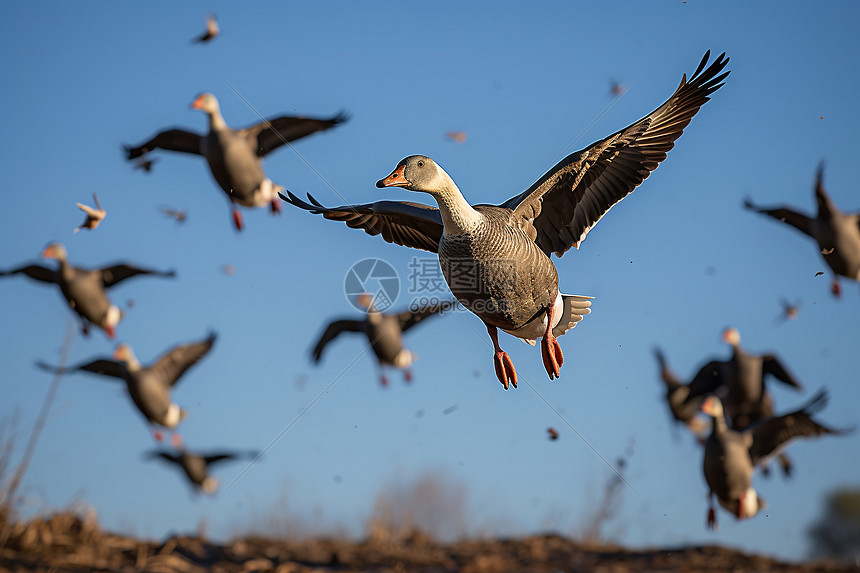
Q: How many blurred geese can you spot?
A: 9